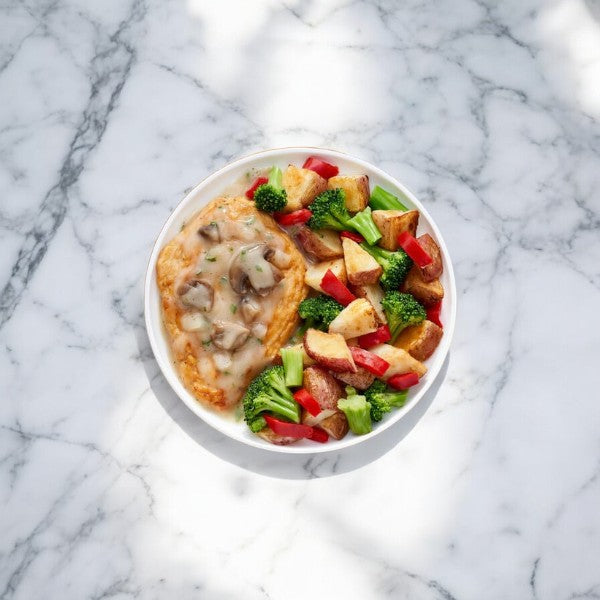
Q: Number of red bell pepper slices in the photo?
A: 13